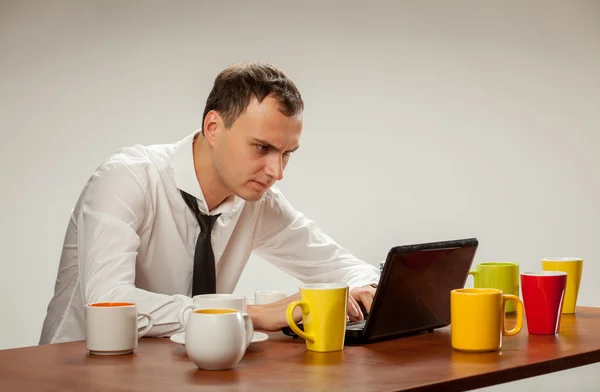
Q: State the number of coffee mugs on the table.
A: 9